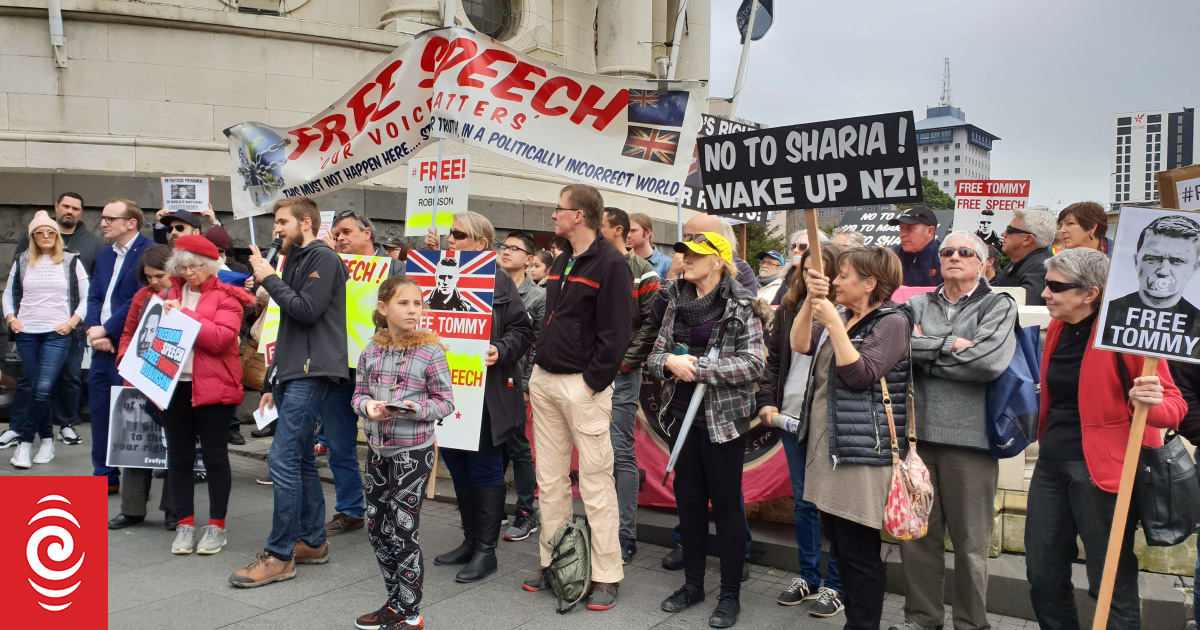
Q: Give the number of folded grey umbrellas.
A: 1